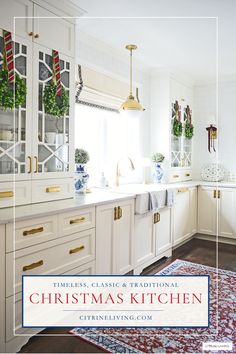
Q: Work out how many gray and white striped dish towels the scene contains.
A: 2